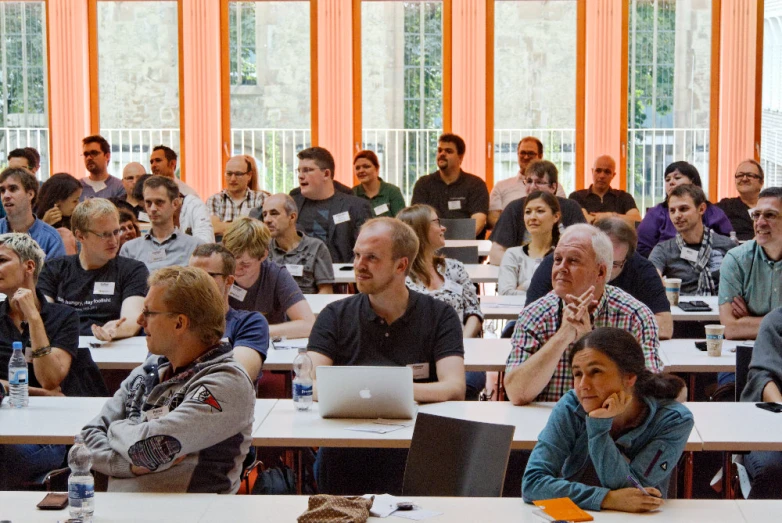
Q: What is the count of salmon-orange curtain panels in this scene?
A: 6